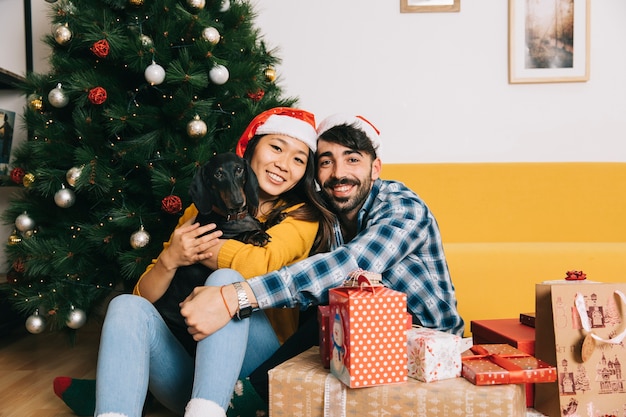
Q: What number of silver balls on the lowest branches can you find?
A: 2